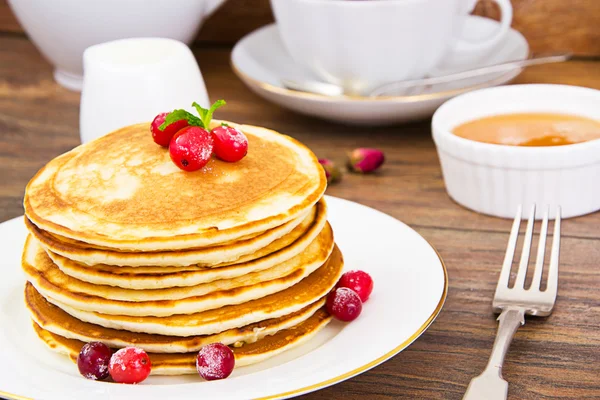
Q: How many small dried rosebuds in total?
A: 2